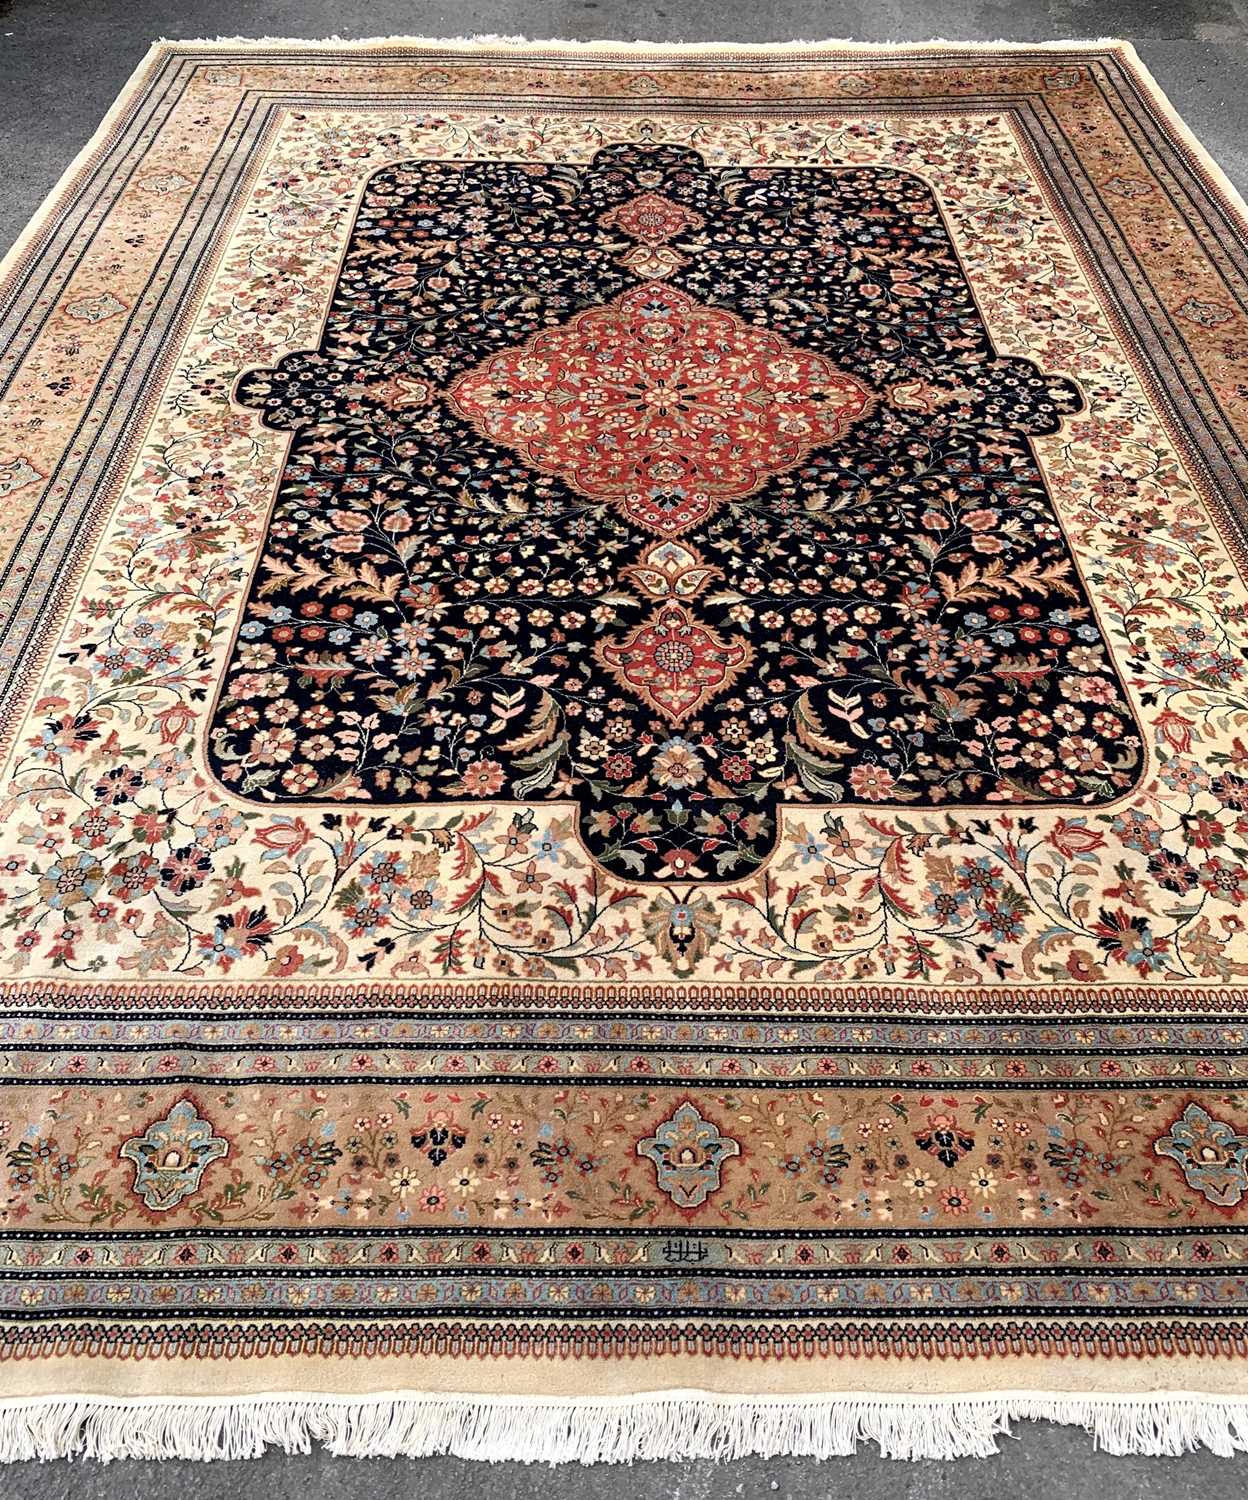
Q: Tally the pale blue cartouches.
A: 13